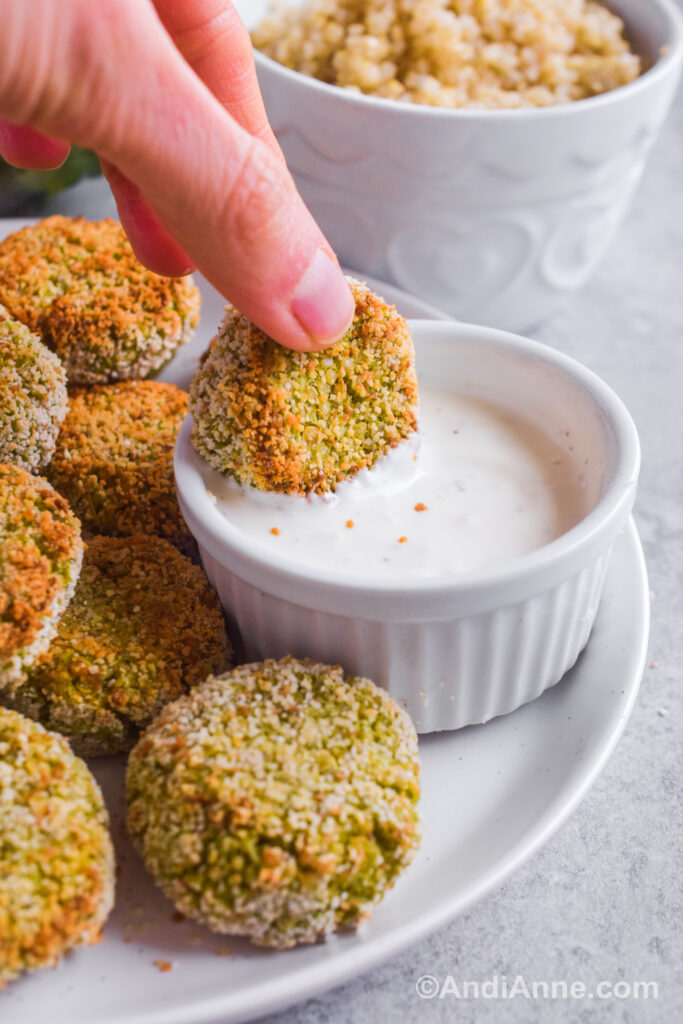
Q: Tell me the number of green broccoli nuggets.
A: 8